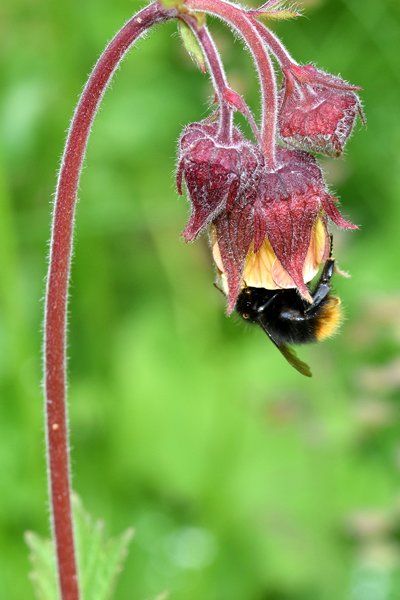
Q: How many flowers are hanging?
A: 3